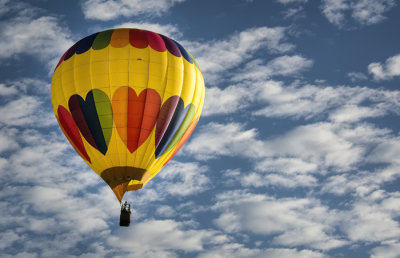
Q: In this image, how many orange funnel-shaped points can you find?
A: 1